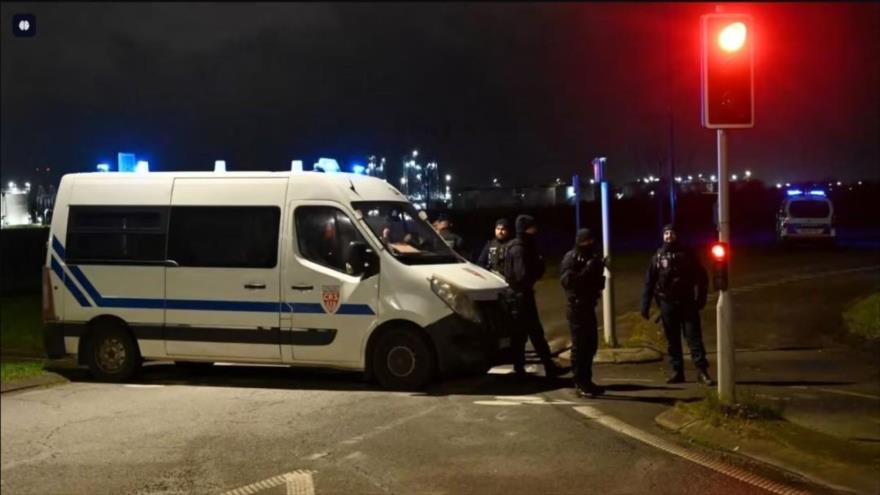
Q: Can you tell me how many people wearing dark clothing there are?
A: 5